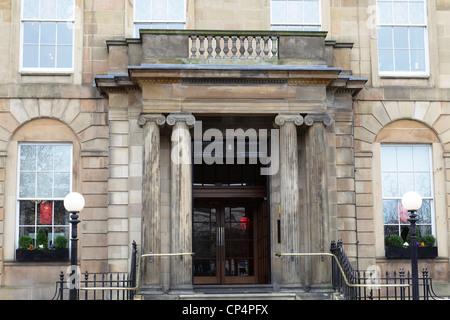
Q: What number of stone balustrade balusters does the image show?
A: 11